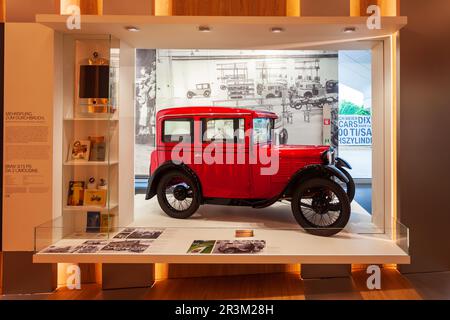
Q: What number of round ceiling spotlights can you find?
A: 4